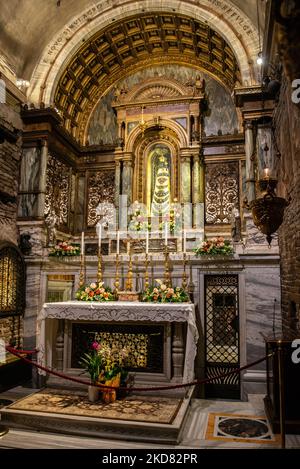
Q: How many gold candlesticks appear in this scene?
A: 6